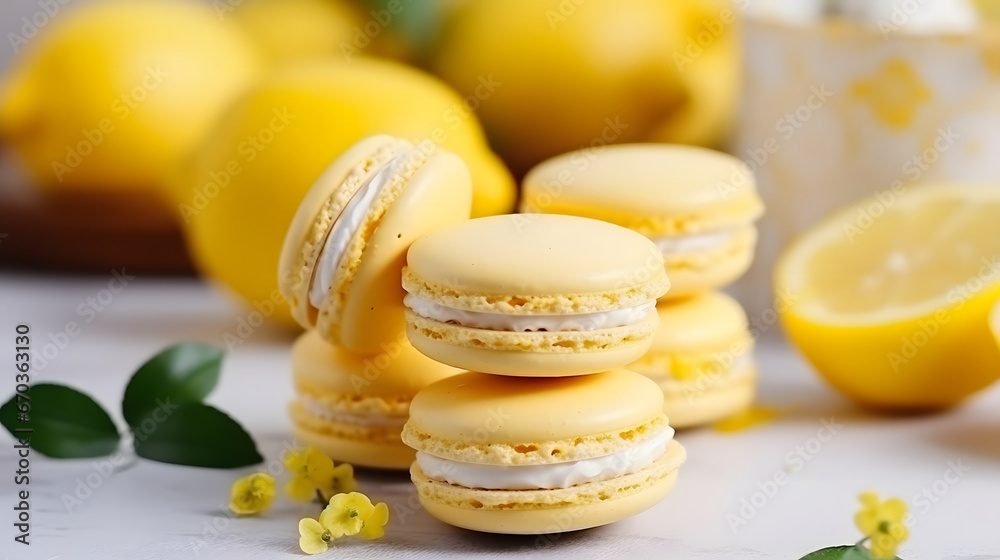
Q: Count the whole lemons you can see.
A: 4